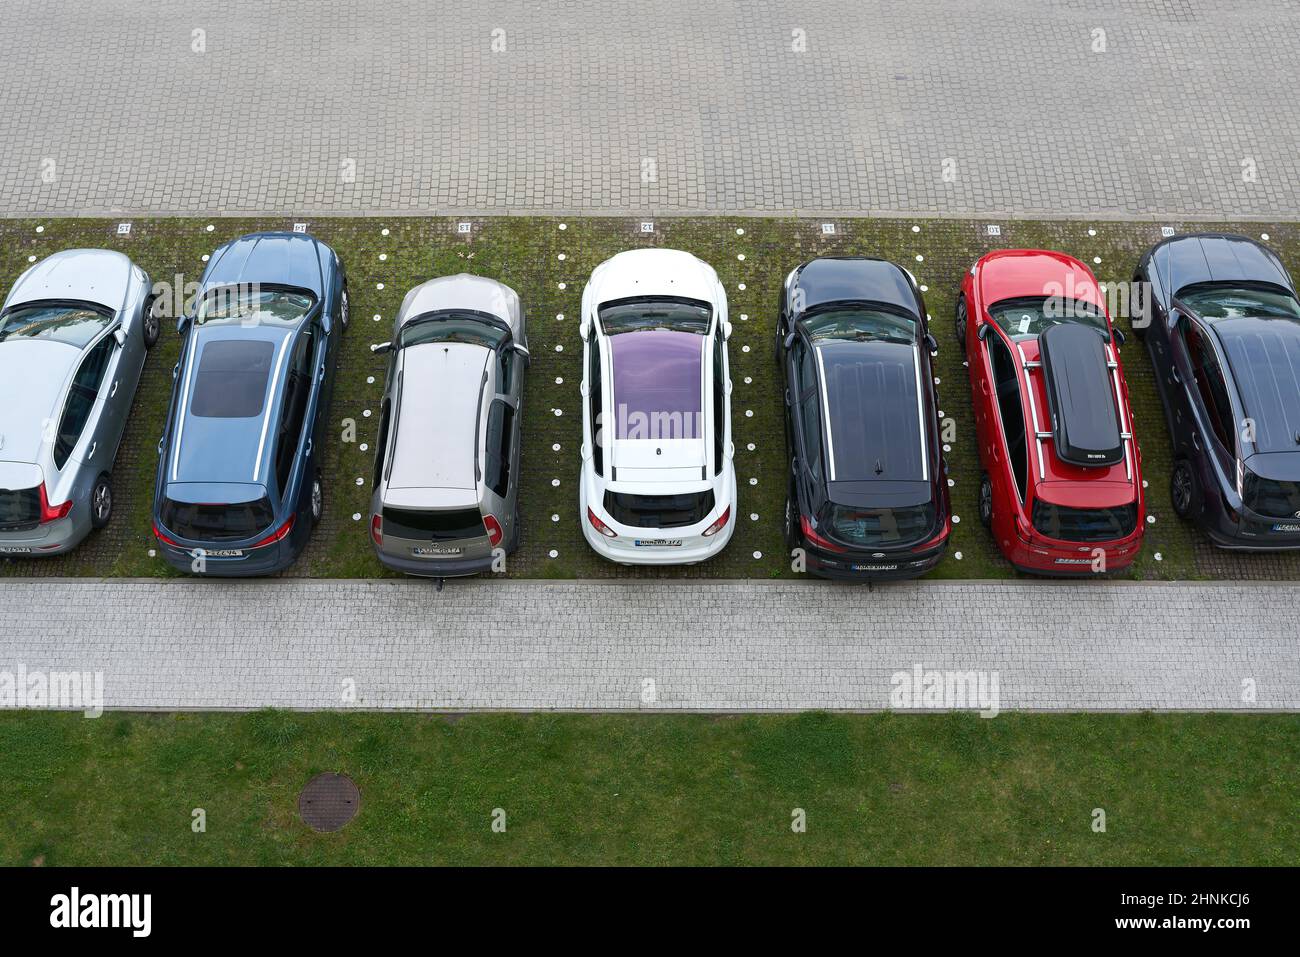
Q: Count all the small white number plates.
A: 7